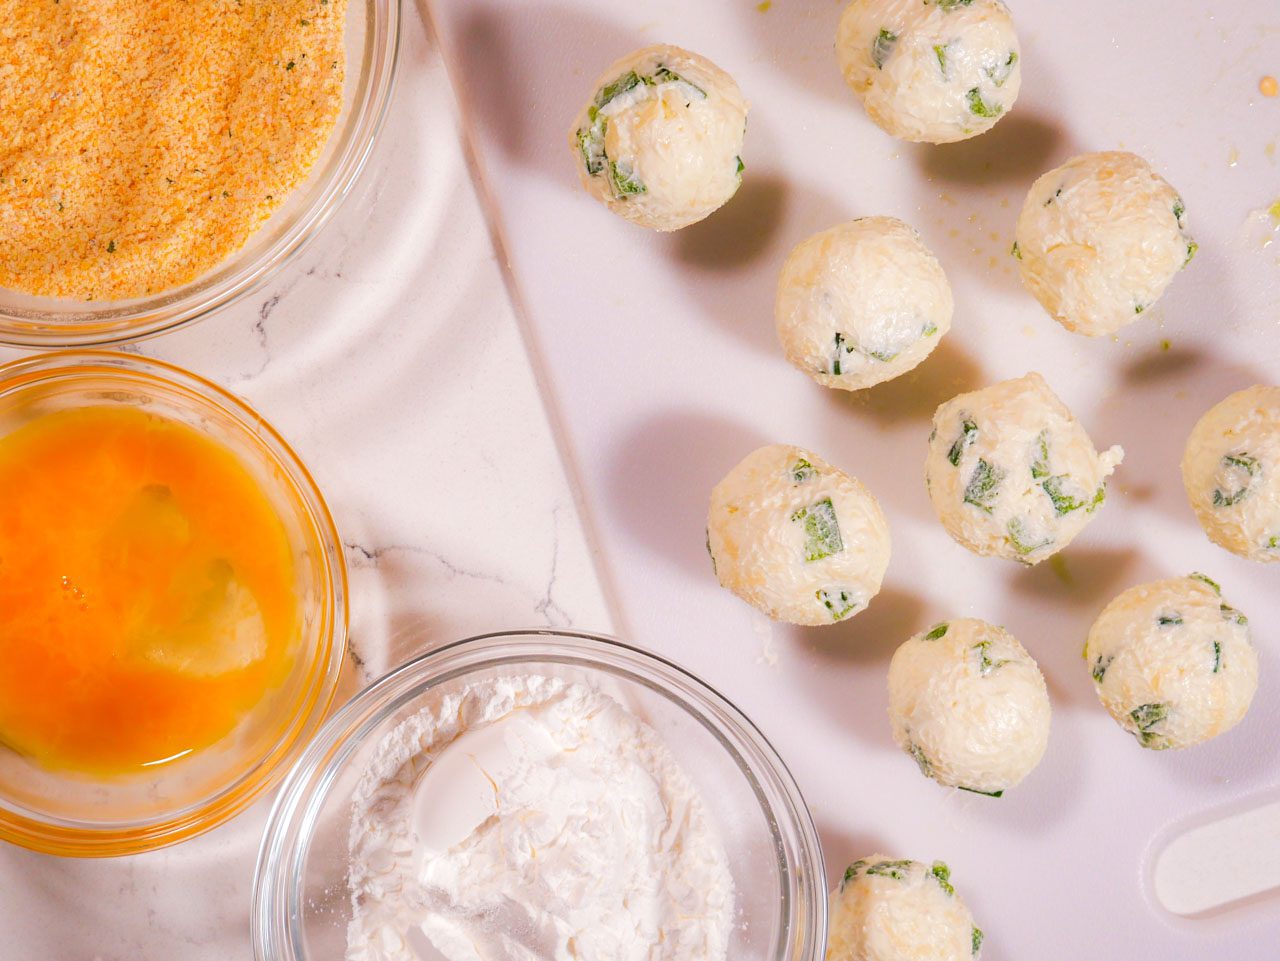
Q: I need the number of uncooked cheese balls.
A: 10